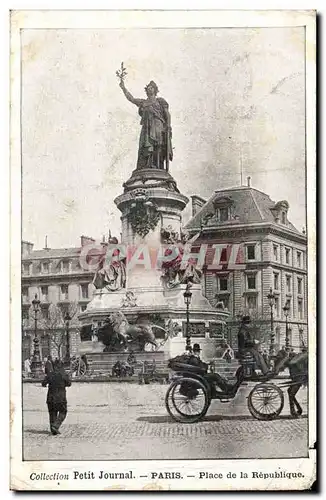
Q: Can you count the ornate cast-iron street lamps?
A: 5